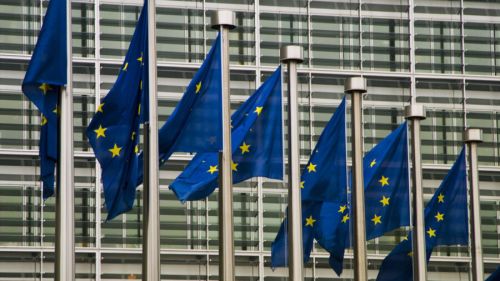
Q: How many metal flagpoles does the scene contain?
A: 7